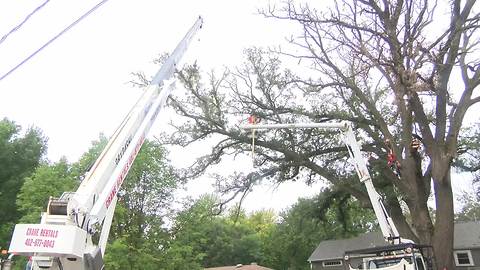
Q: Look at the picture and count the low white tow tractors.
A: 0